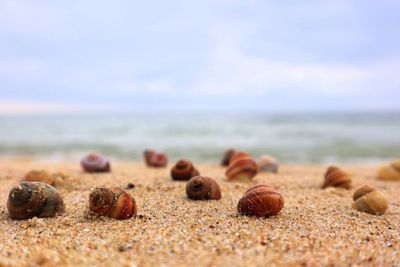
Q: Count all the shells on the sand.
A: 14